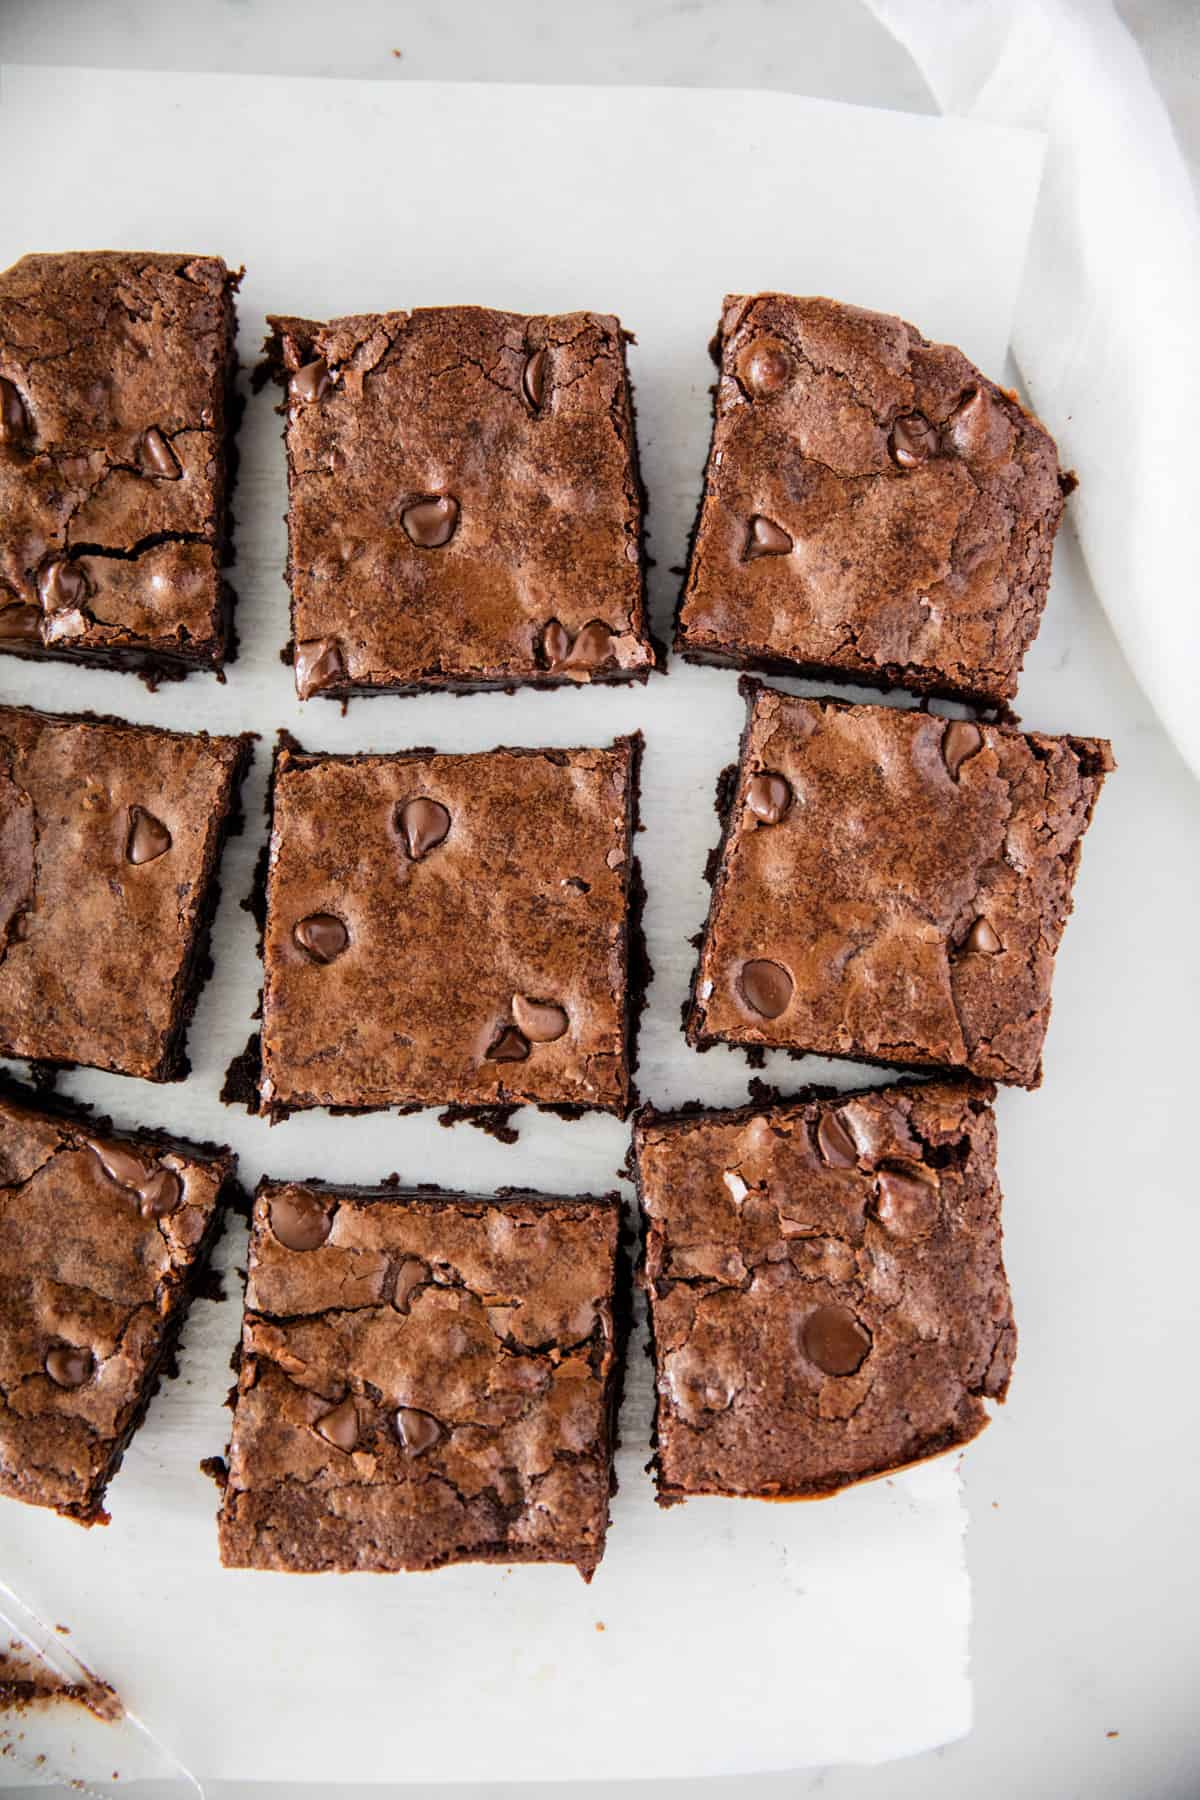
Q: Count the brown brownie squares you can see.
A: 9